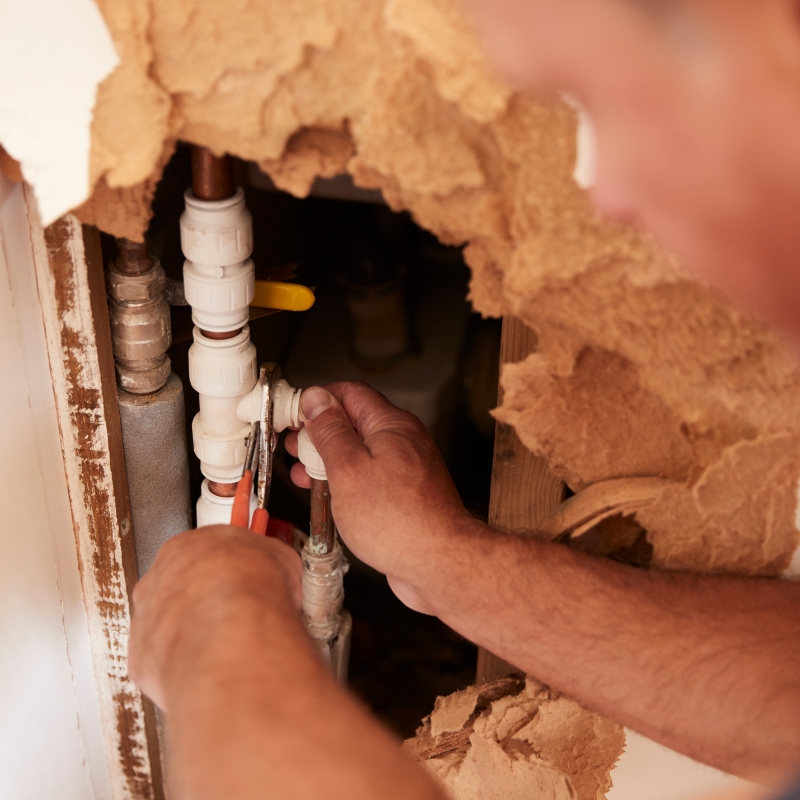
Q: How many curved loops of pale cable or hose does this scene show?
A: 1